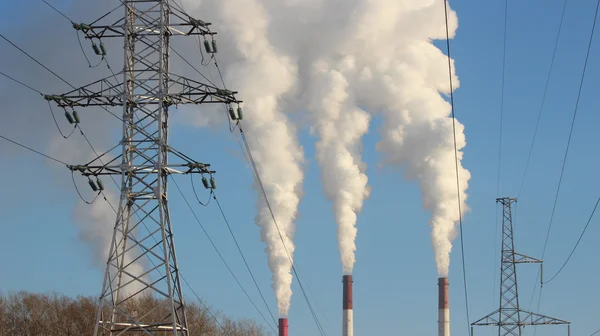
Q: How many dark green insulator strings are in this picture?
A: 12